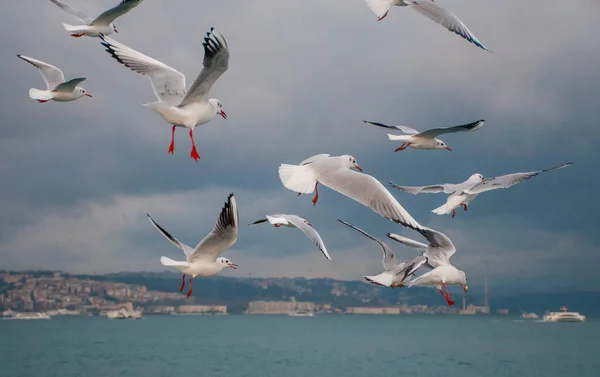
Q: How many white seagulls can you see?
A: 11